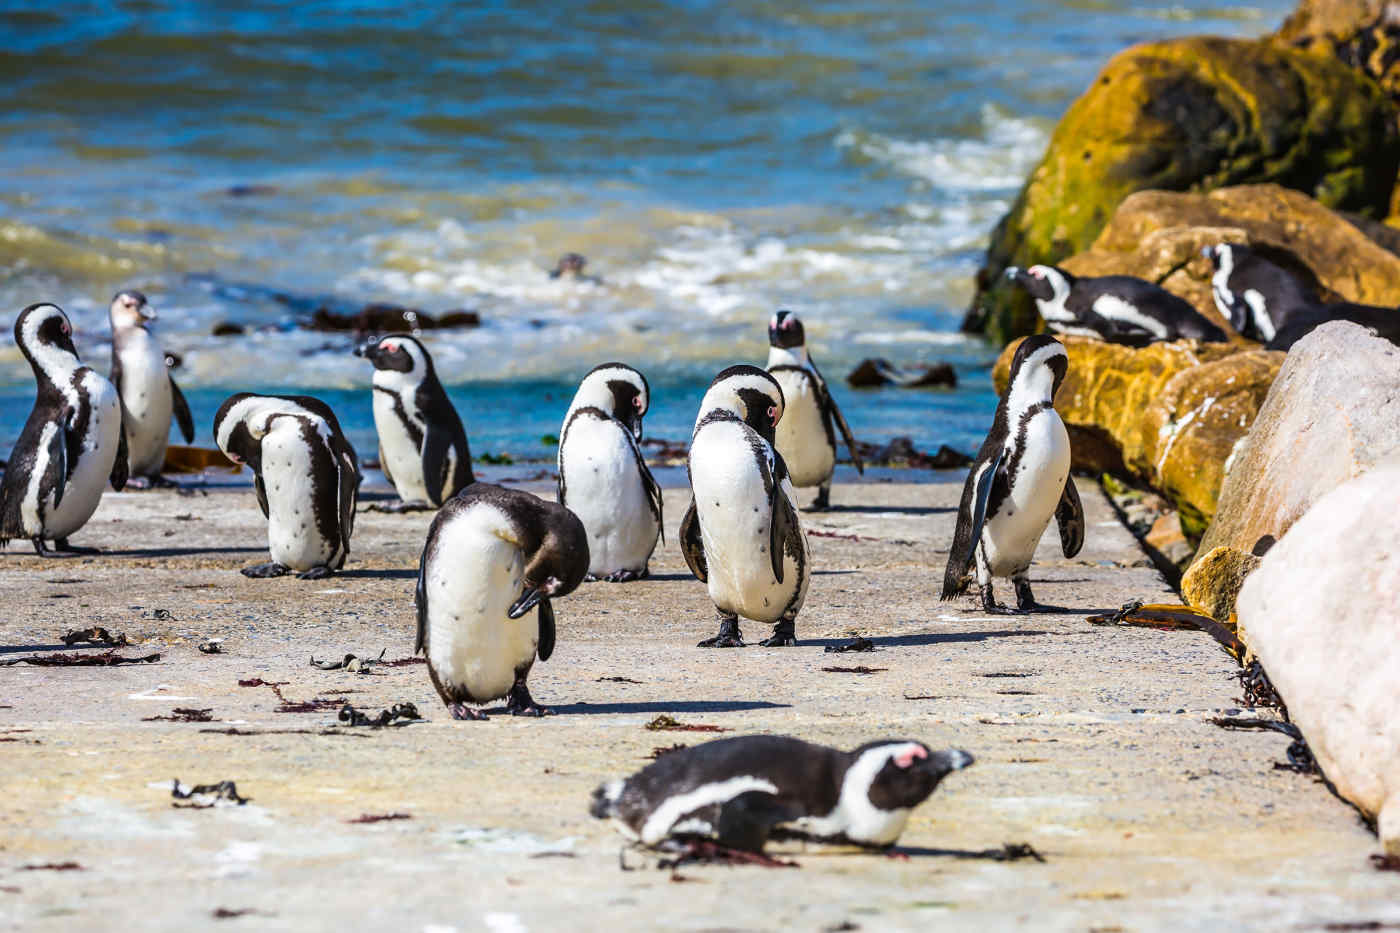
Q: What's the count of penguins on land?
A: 12